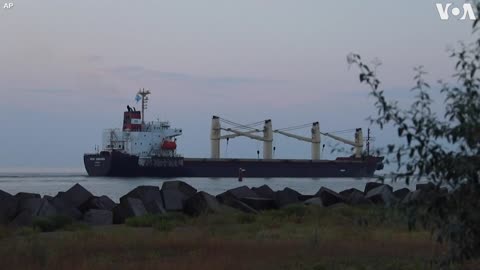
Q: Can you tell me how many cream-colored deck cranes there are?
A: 4